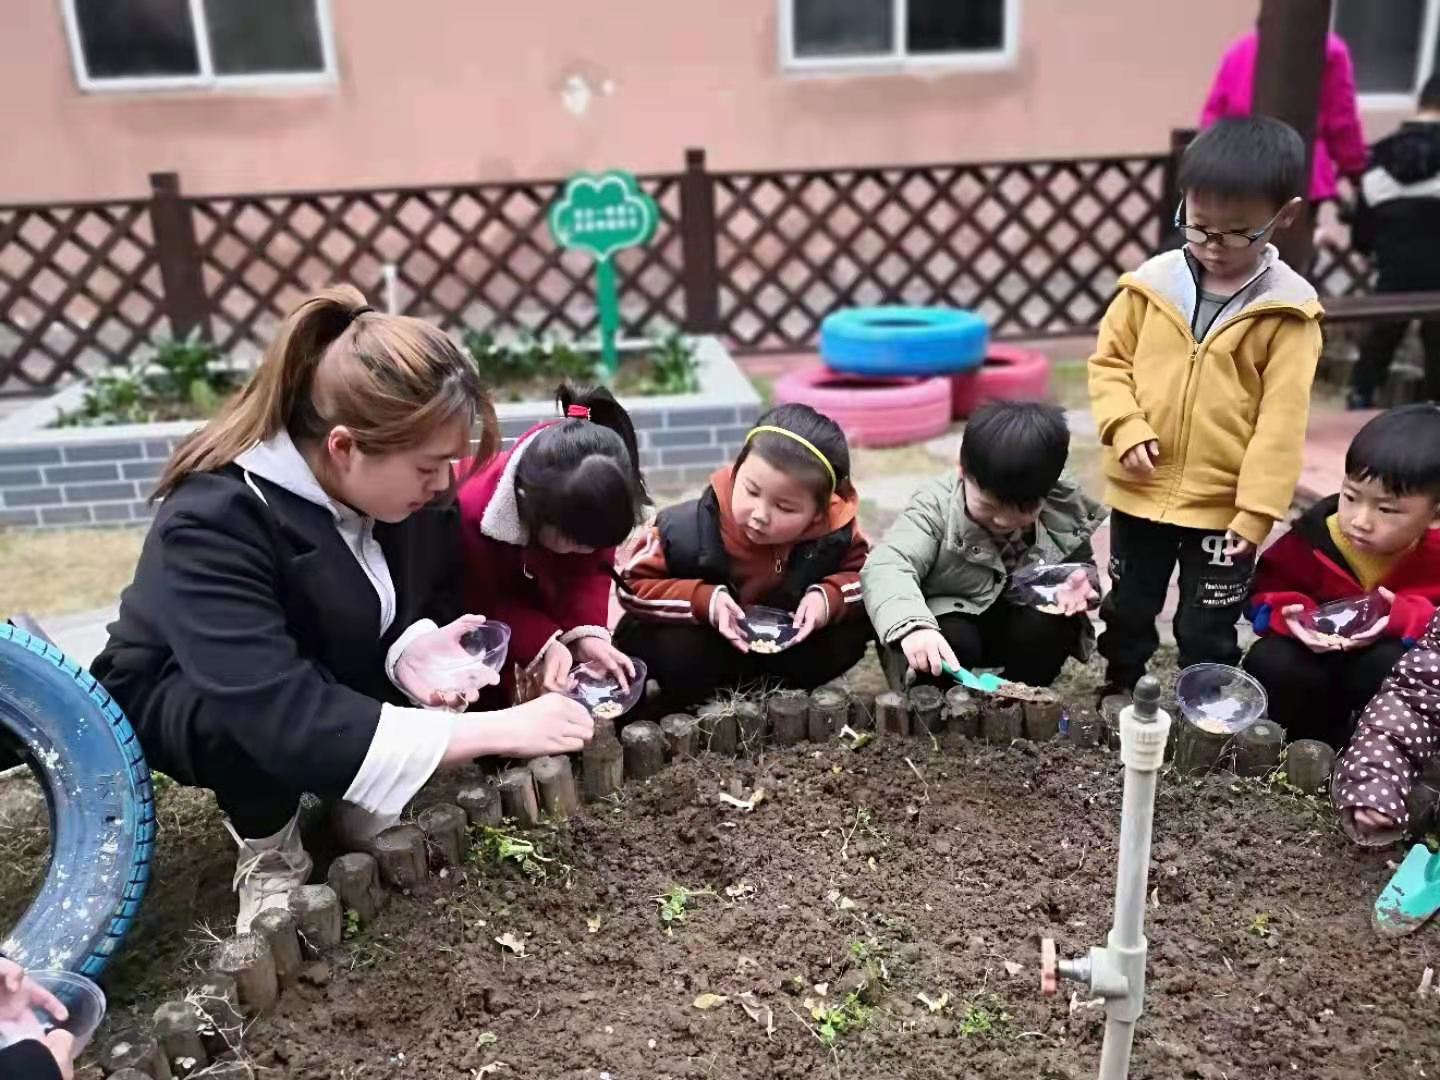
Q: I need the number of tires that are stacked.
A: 3